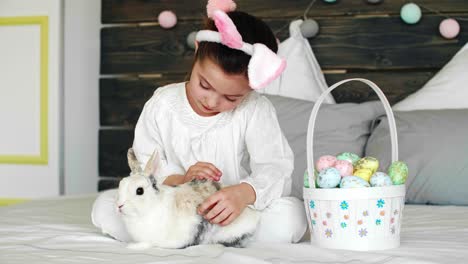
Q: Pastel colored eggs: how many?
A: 10